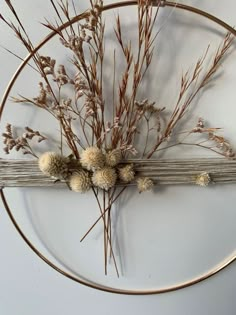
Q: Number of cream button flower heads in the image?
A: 8